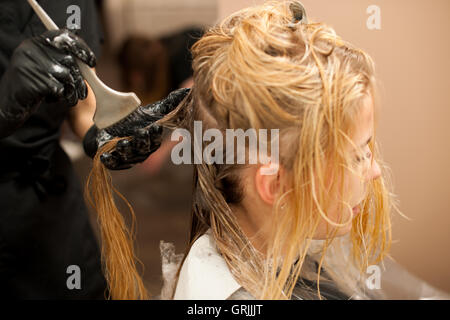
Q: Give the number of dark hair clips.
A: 1